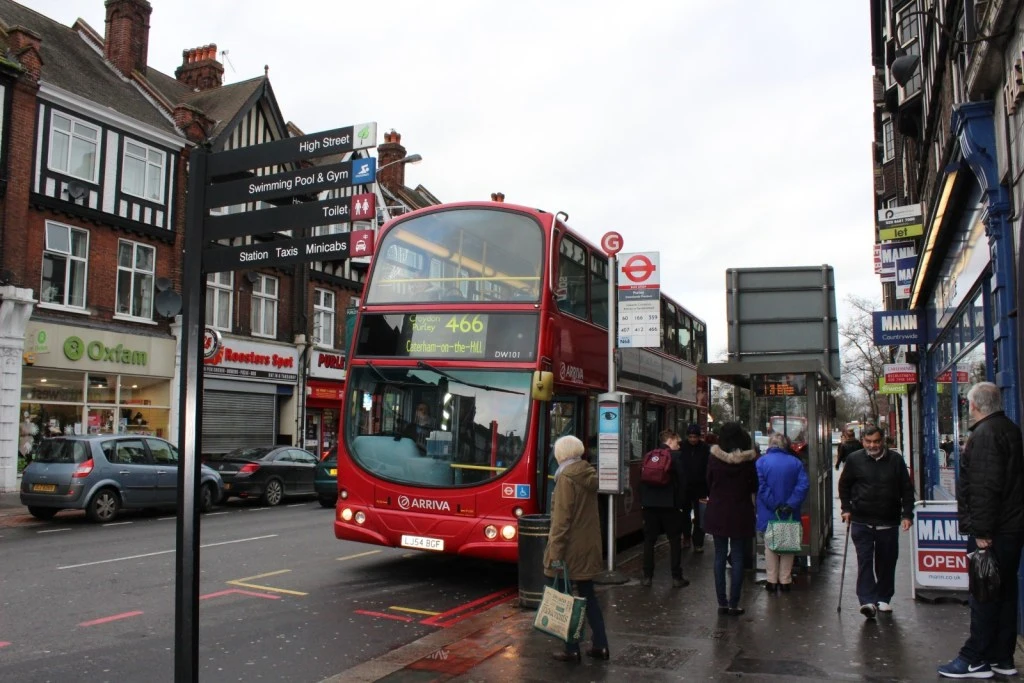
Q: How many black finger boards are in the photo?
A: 4